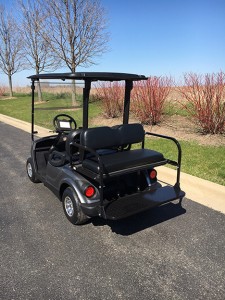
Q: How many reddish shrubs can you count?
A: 3